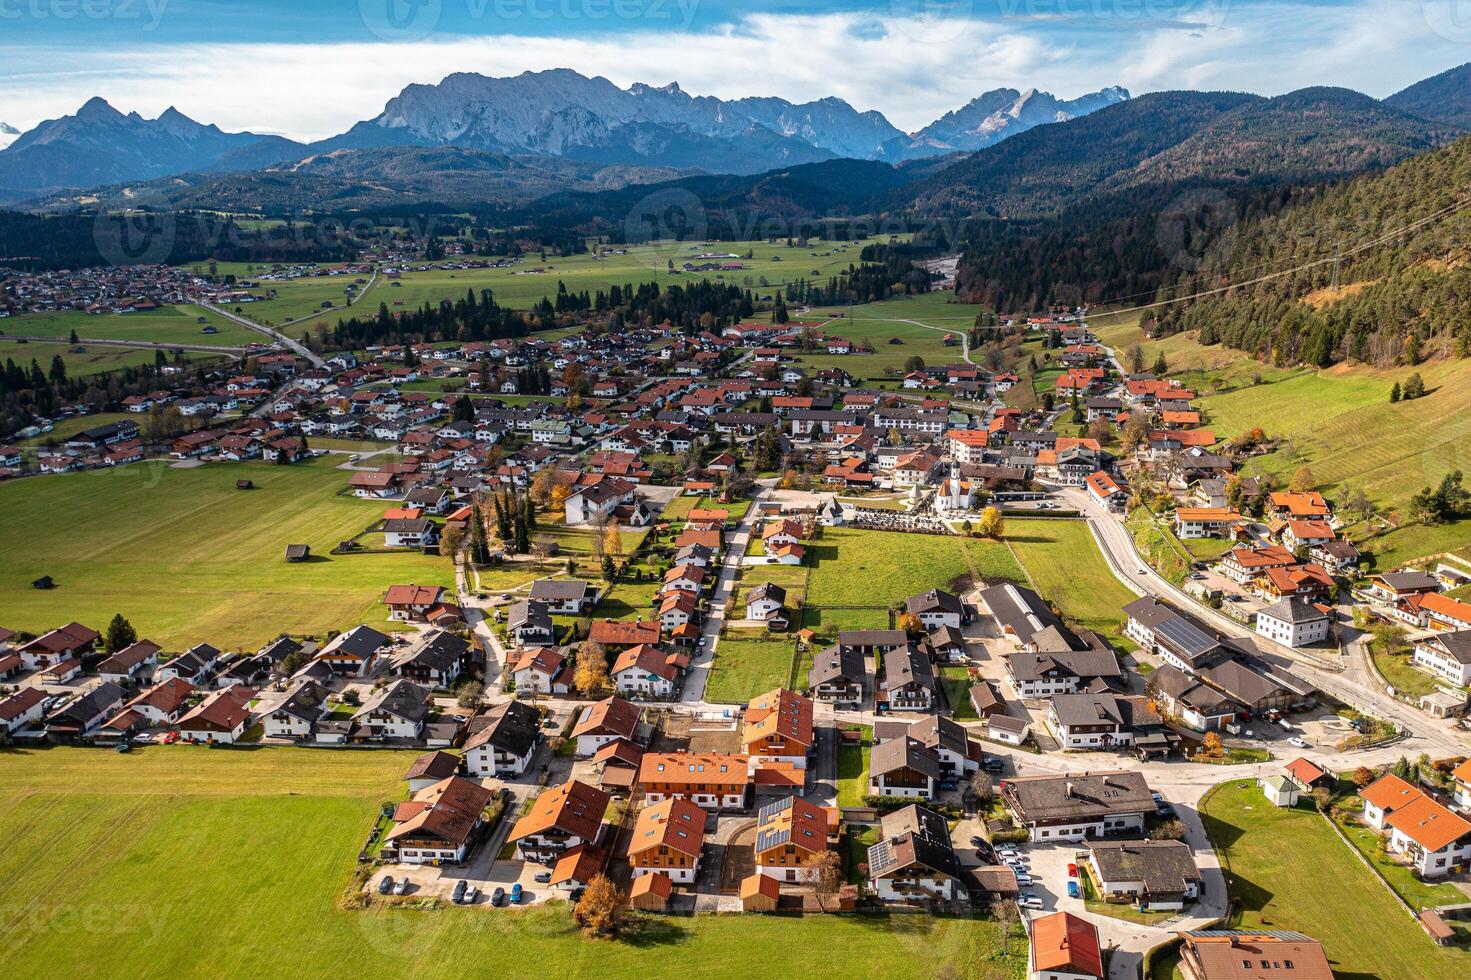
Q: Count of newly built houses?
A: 4